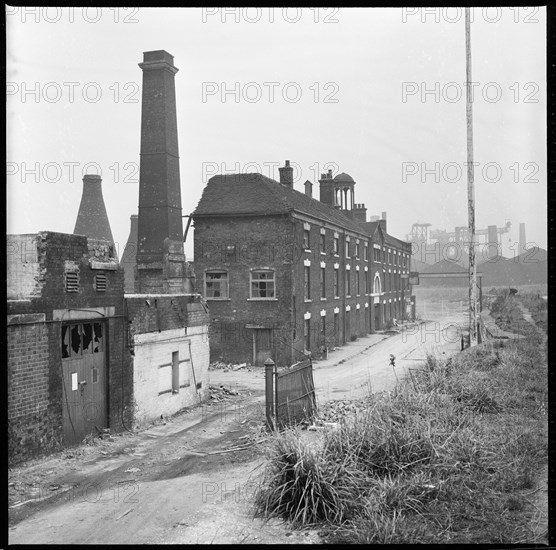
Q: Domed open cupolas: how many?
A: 1